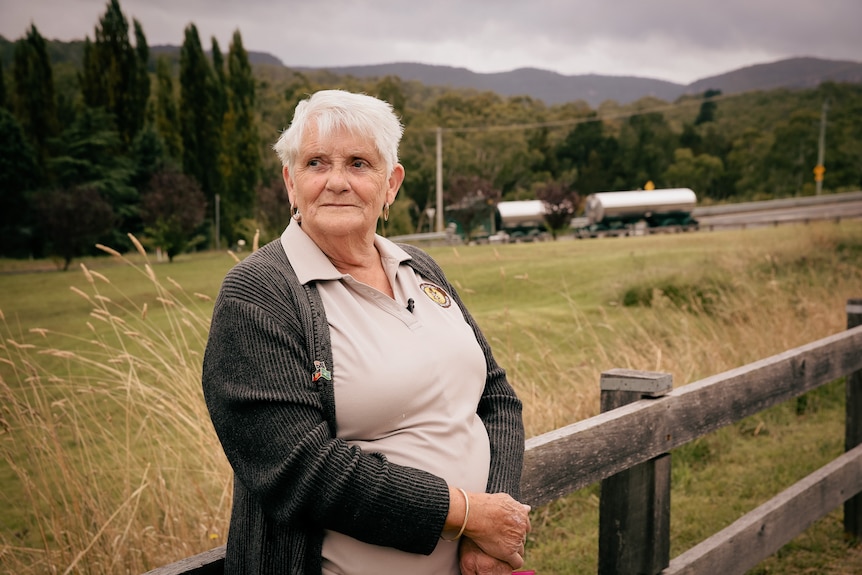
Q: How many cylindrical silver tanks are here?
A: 2